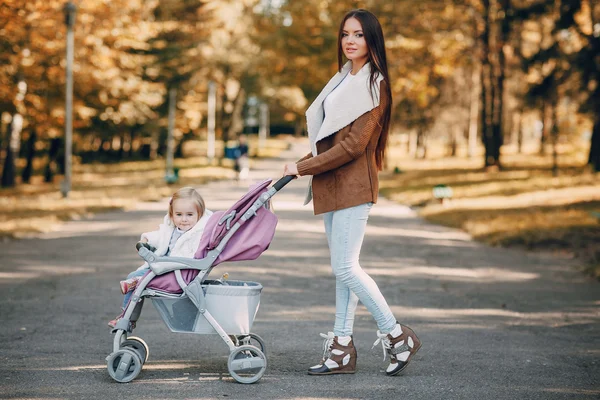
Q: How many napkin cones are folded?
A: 0